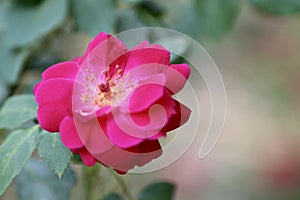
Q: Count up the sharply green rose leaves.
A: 3